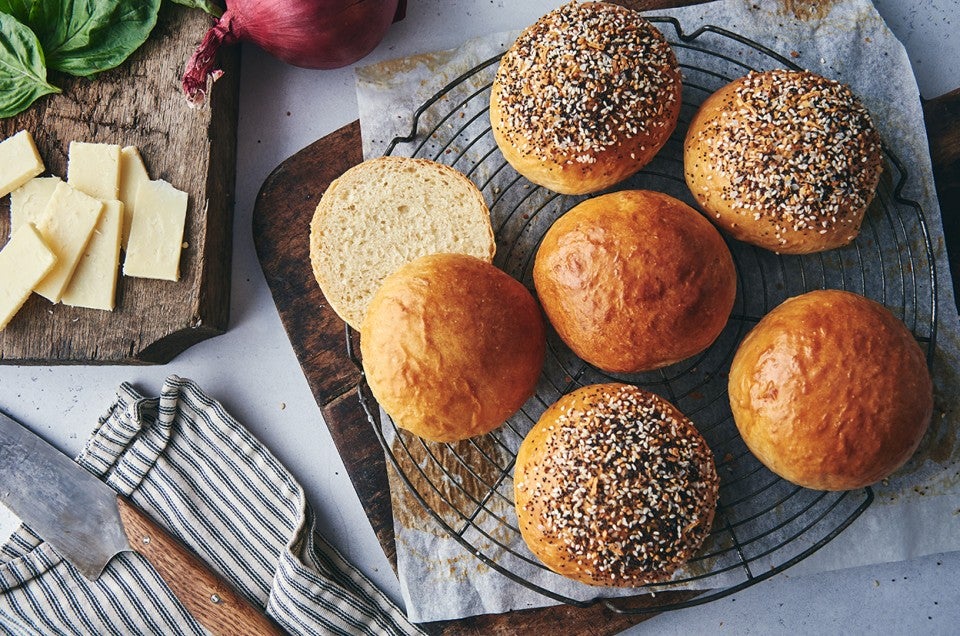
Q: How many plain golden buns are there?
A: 3